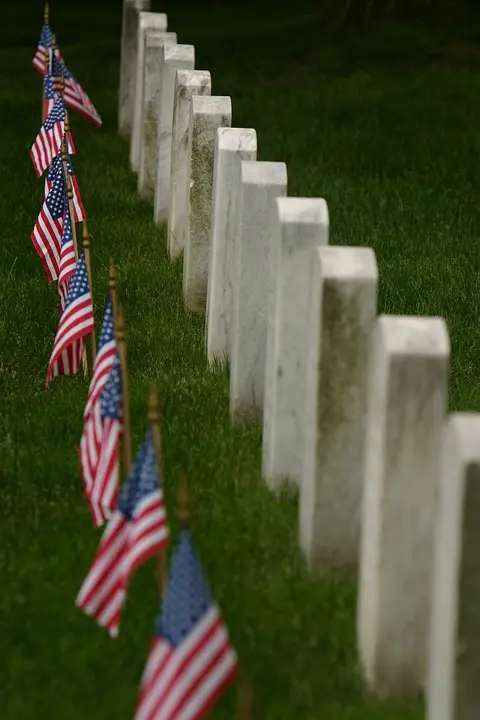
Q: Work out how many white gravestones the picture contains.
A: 12